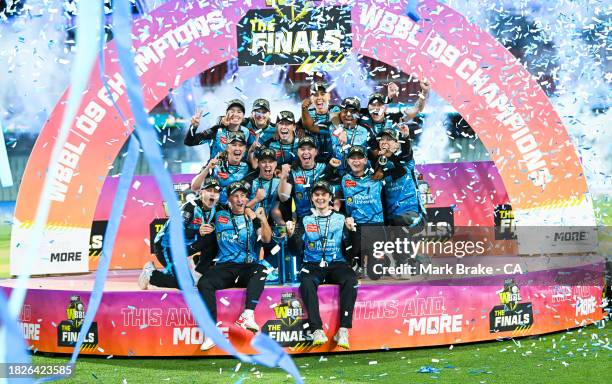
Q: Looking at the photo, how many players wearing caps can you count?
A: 14